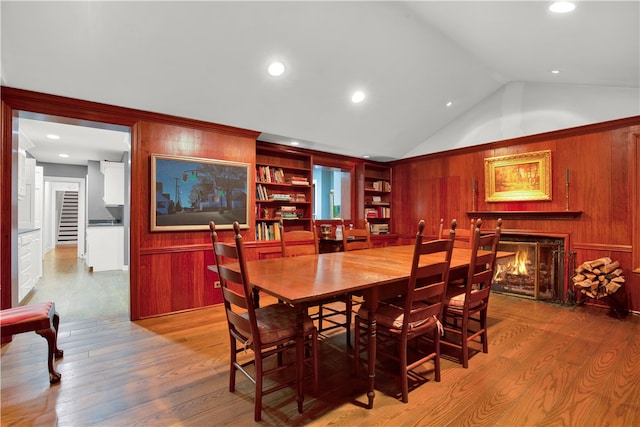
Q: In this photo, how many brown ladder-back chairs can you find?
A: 6